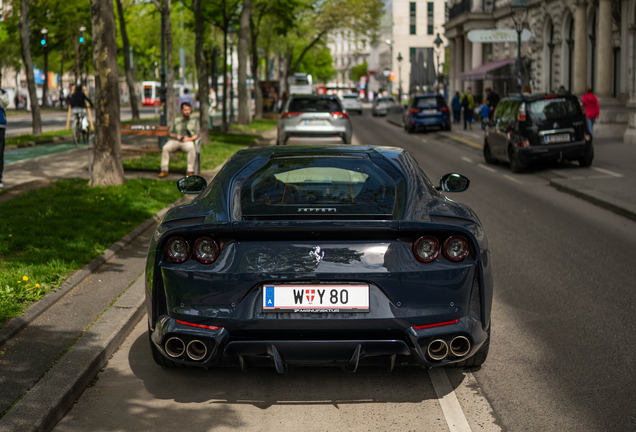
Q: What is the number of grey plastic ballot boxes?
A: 0